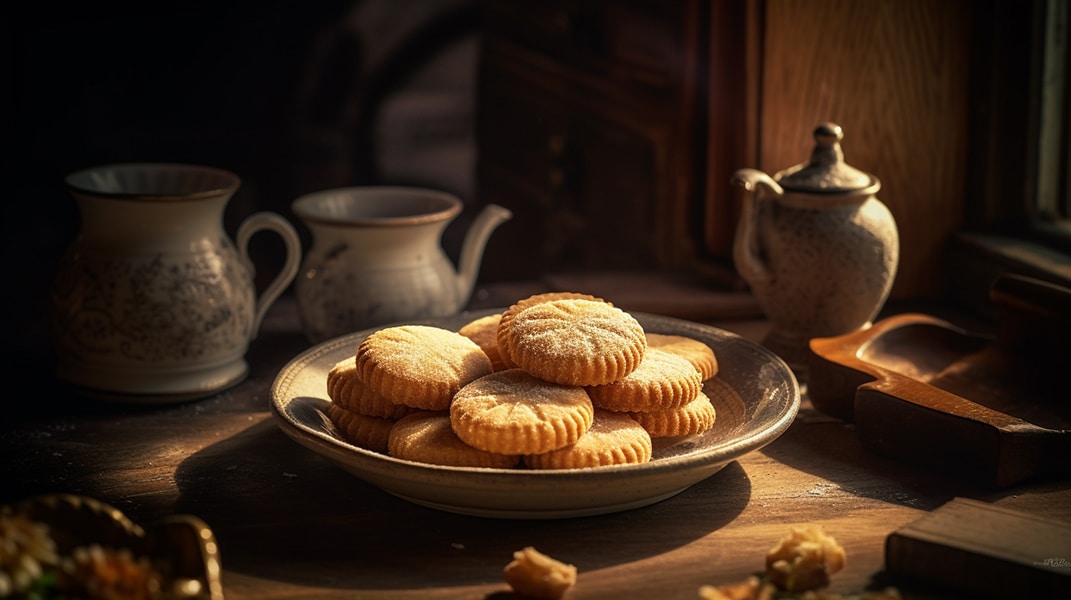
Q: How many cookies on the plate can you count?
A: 12